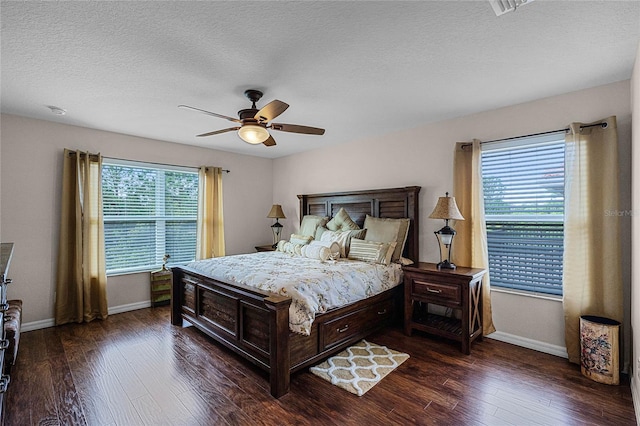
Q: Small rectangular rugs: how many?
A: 1